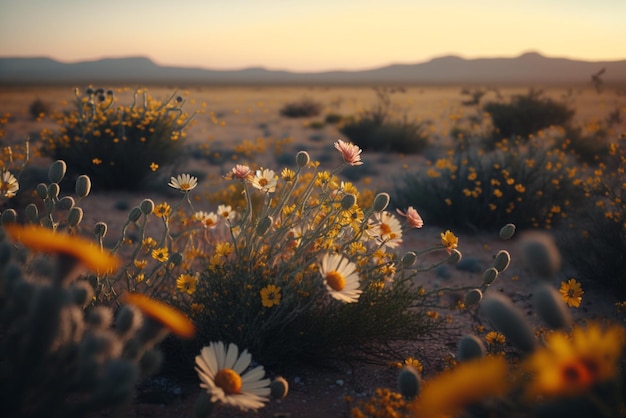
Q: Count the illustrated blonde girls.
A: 0